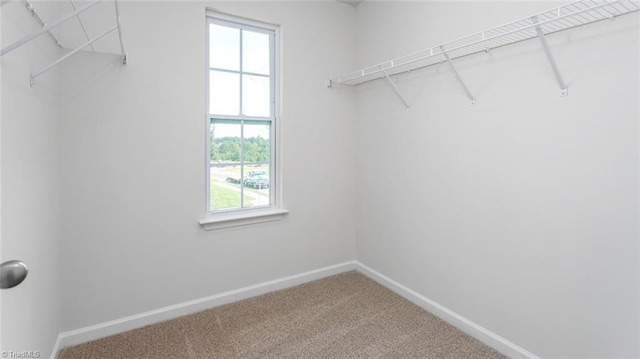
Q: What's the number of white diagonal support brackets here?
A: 5